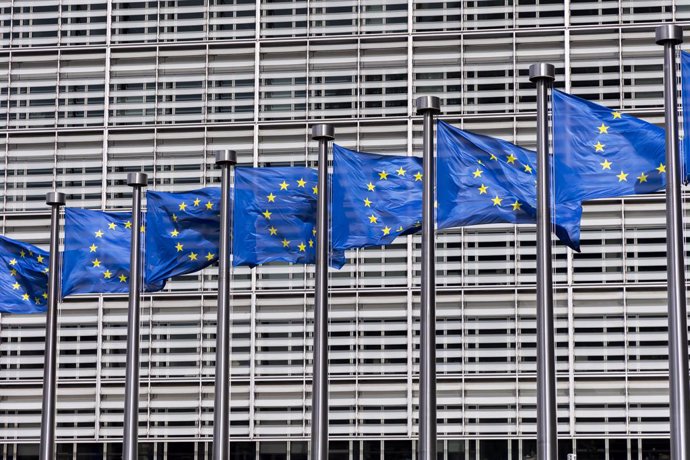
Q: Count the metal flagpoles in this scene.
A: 7